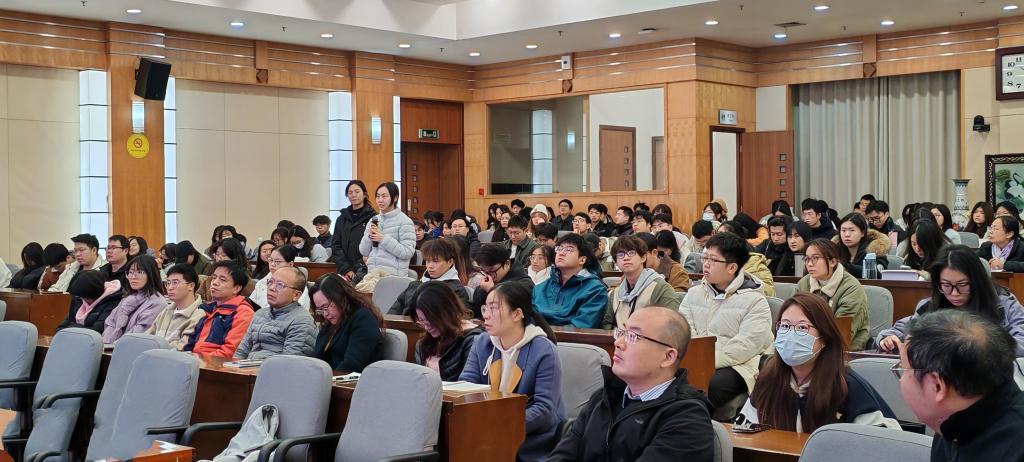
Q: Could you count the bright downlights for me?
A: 12